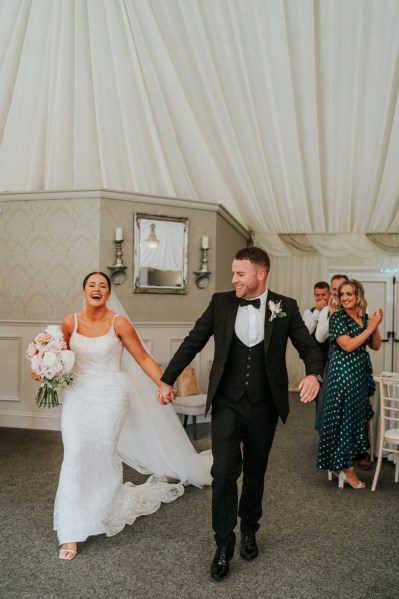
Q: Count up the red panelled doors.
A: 0